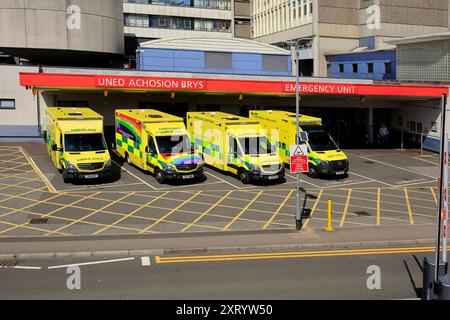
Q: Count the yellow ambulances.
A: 4